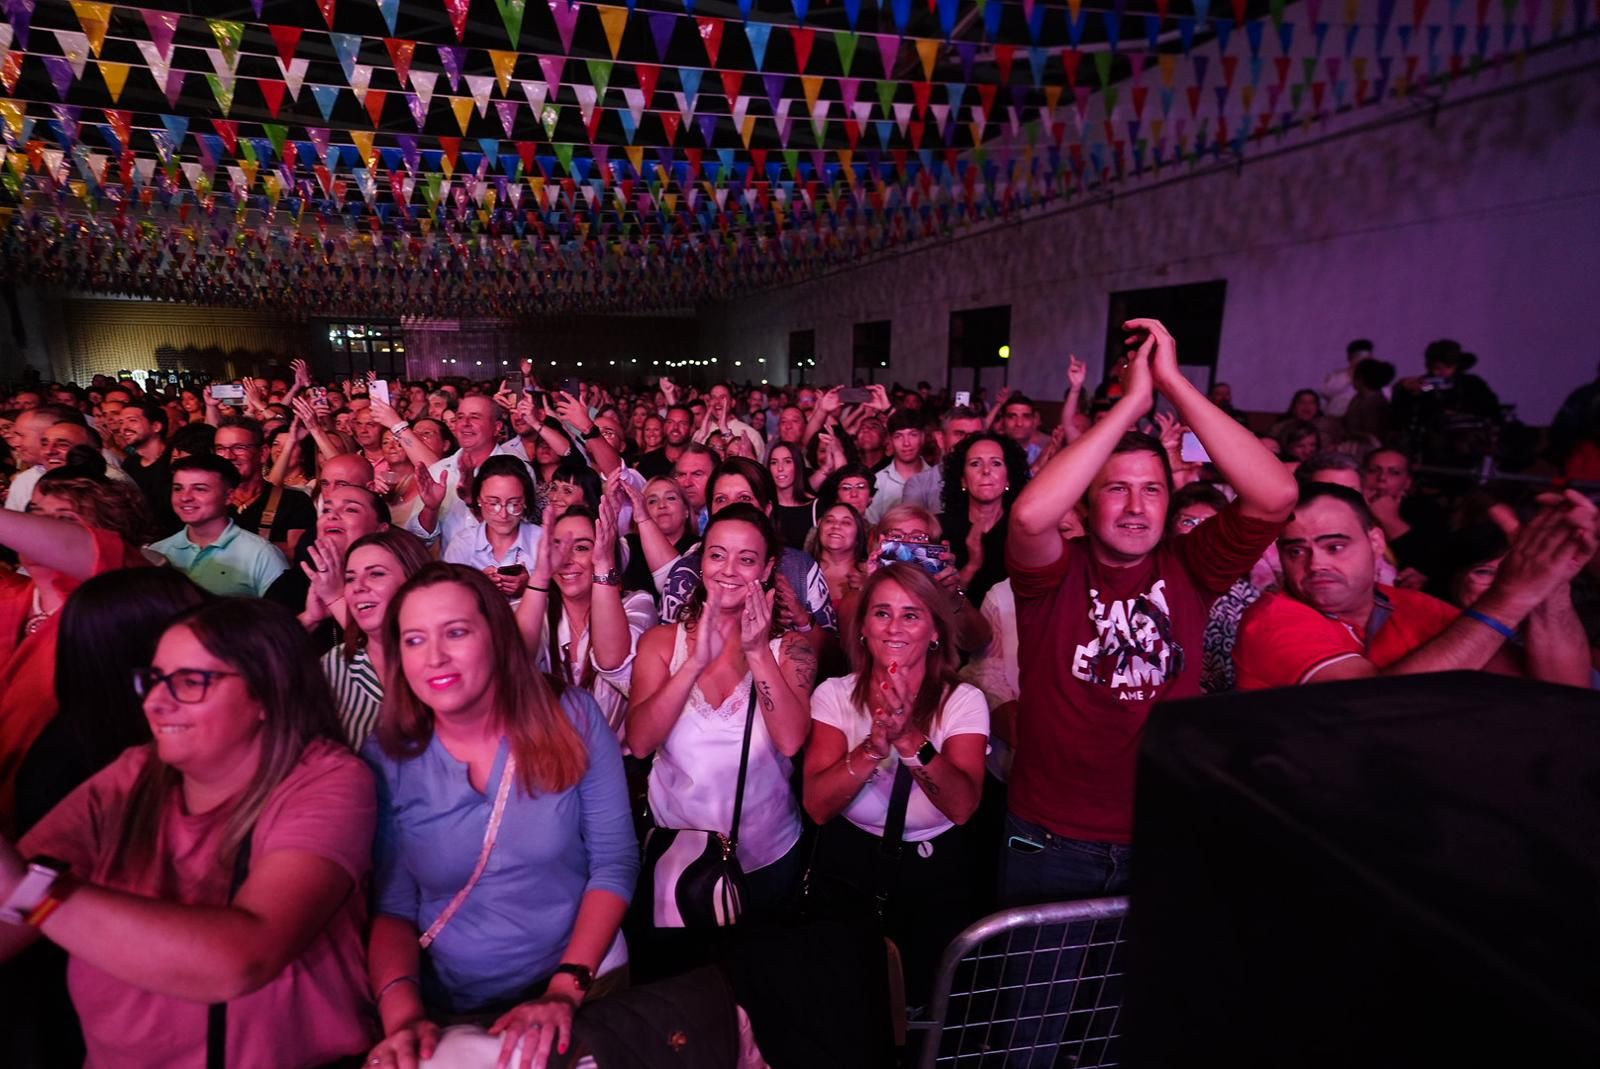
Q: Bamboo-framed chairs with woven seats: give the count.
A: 0